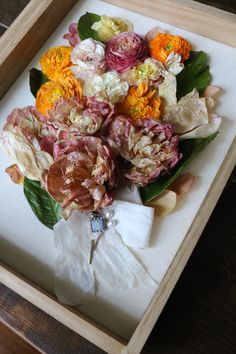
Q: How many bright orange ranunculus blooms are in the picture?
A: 4